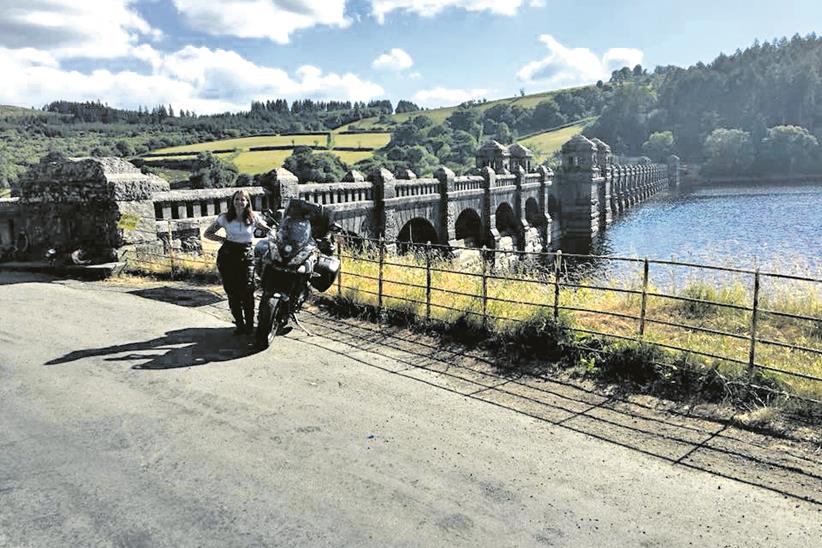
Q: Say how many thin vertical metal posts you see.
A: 8